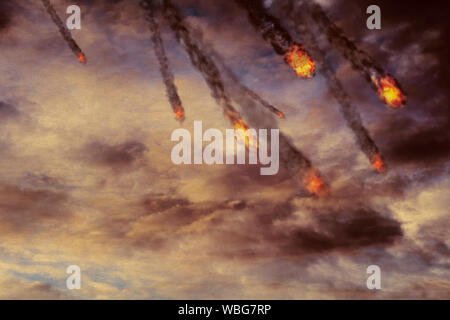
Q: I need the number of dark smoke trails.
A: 8